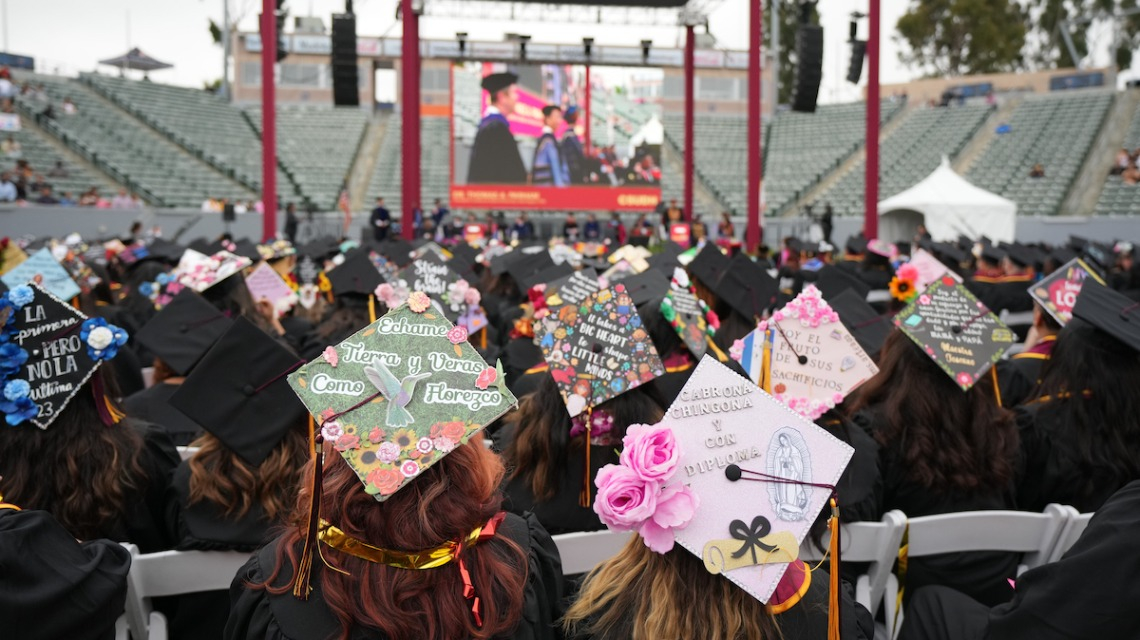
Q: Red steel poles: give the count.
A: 5